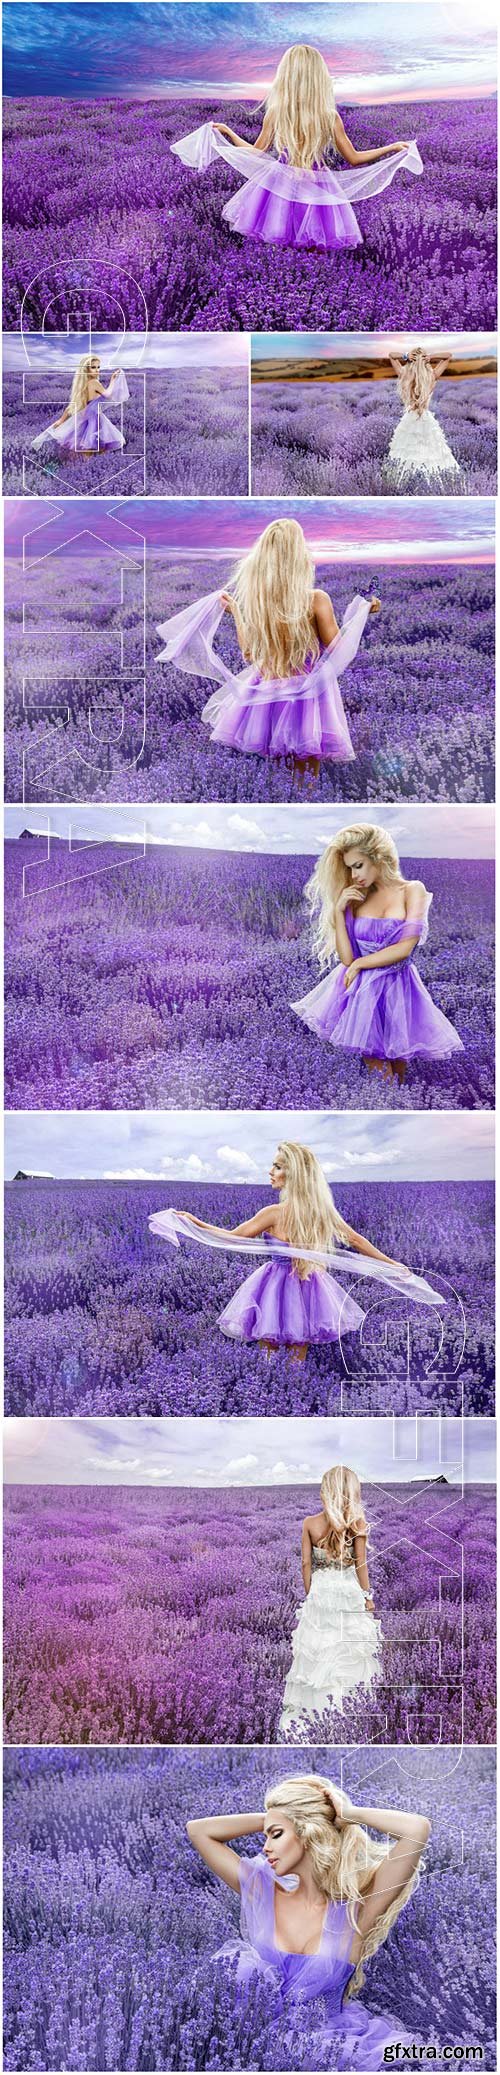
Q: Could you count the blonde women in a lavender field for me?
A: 8